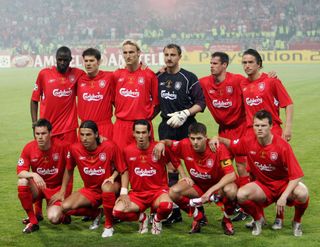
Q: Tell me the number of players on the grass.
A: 11